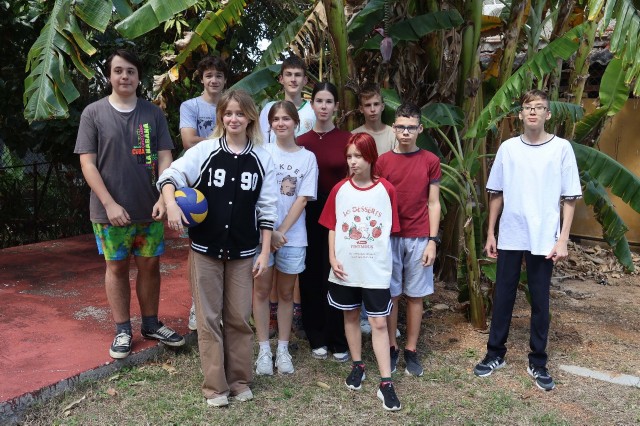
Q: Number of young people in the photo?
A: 10